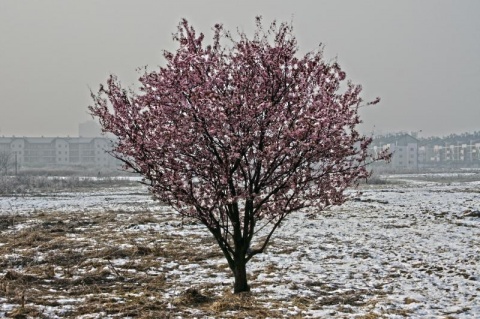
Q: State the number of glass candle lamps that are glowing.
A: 0